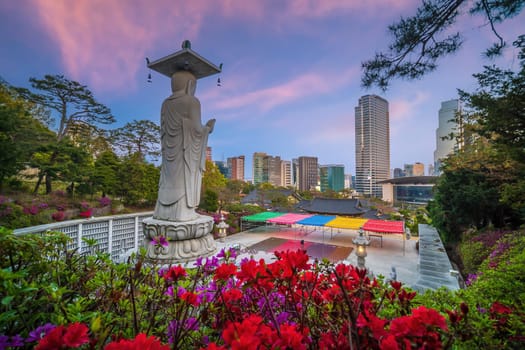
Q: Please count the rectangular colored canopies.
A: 5